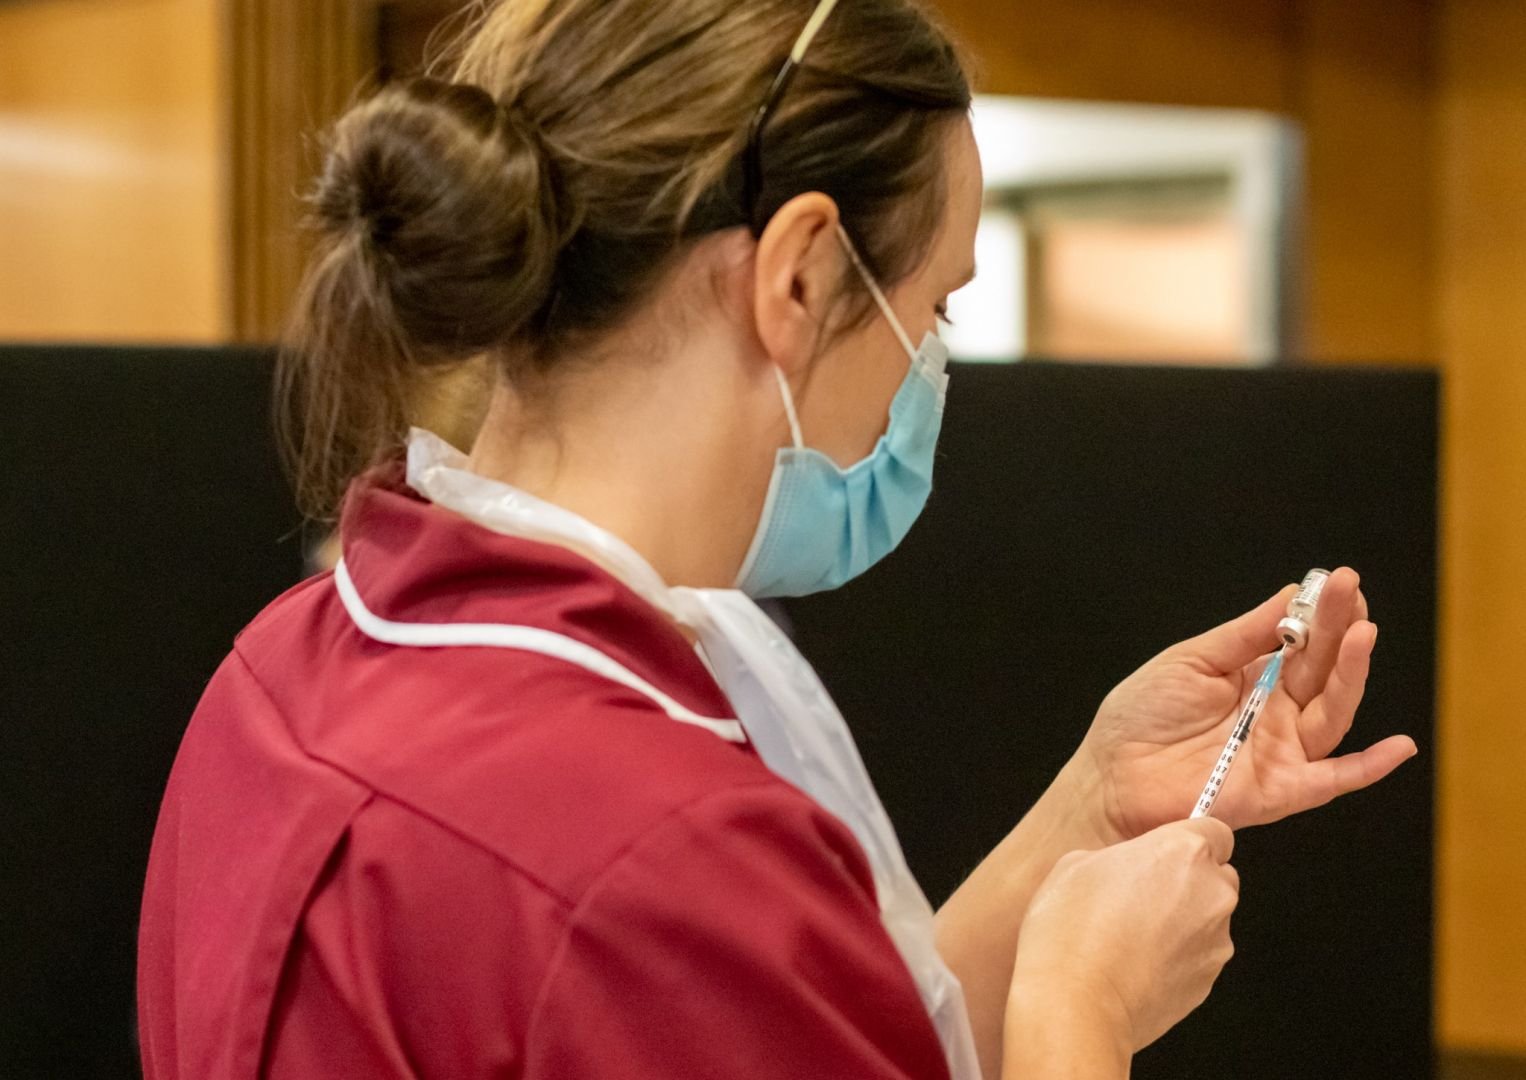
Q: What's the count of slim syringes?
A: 1